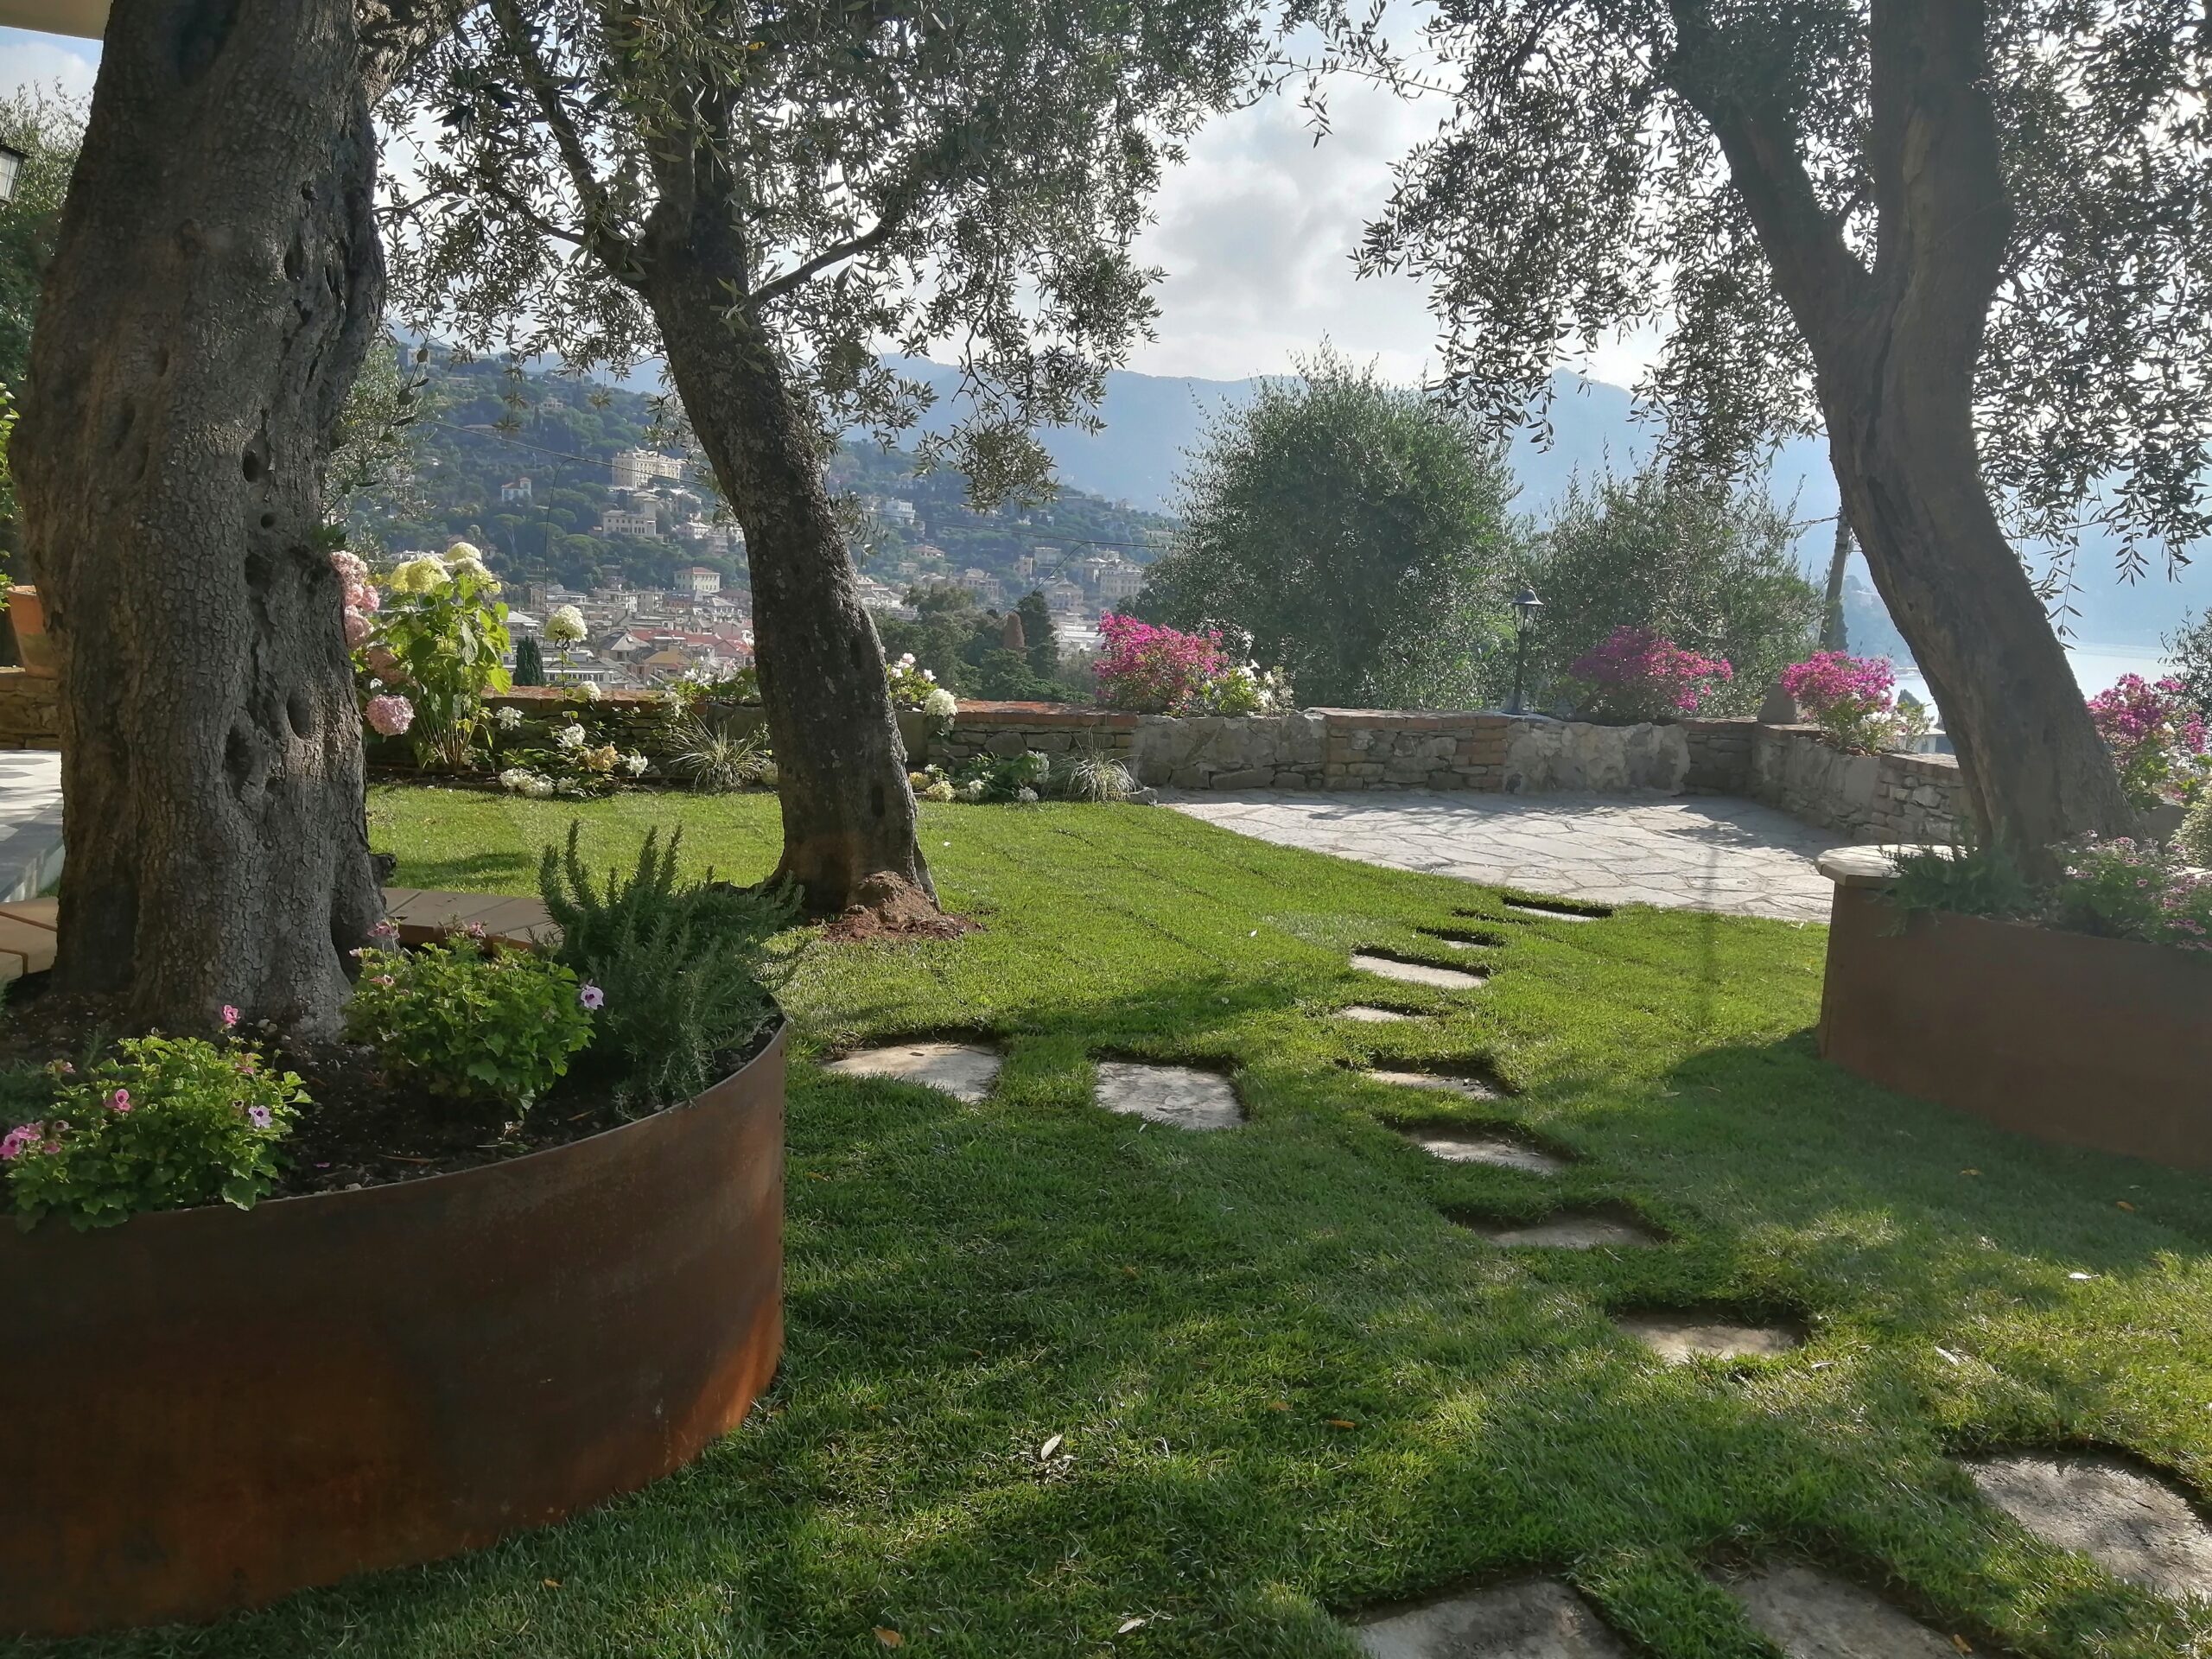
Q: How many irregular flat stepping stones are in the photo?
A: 13